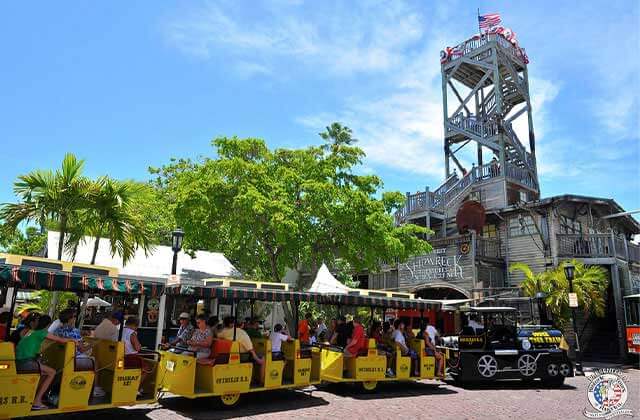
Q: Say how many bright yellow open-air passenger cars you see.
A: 3